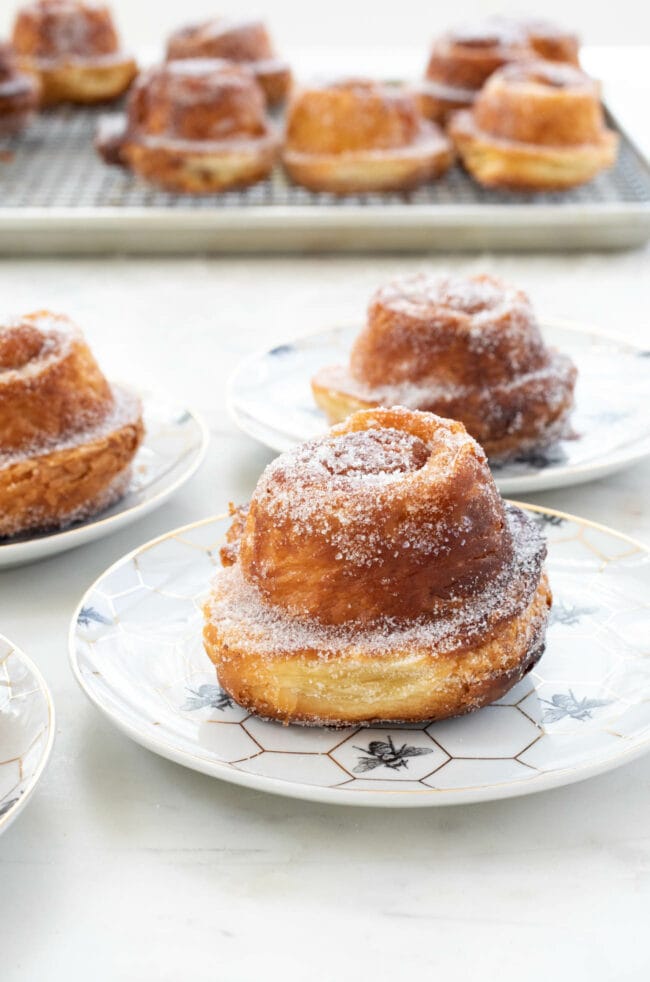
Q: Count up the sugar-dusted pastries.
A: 11